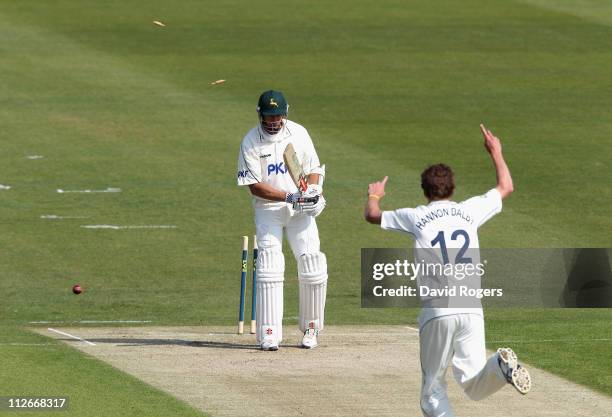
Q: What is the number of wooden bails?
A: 2